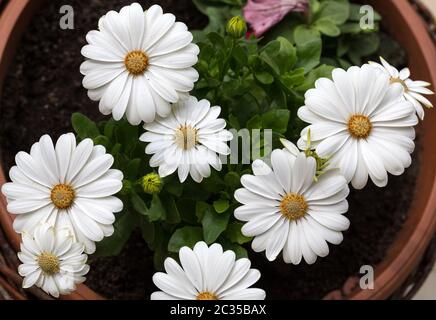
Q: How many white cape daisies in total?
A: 8